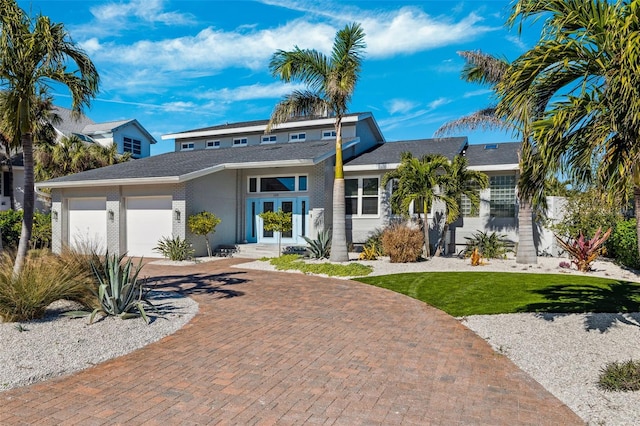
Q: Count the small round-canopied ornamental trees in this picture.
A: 2